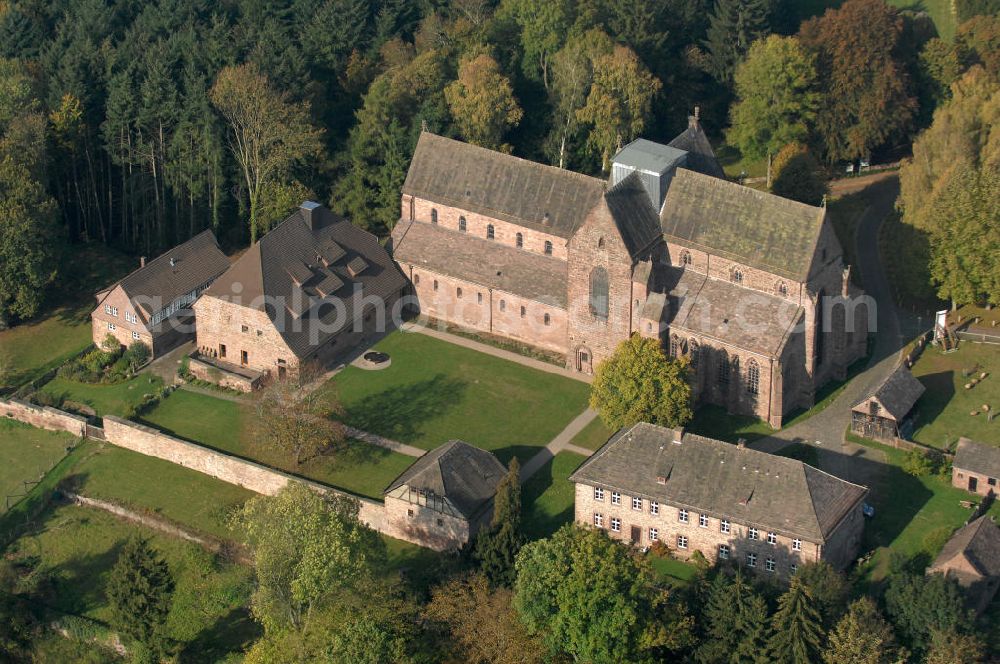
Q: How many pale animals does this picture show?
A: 5